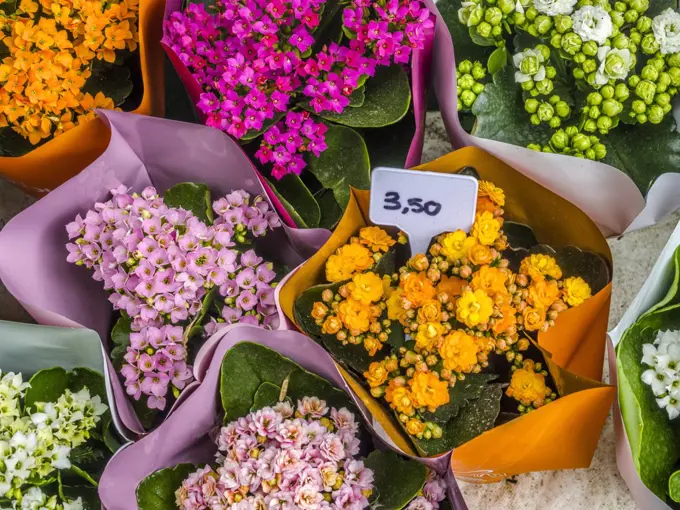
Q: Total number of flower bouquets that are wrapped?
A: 8